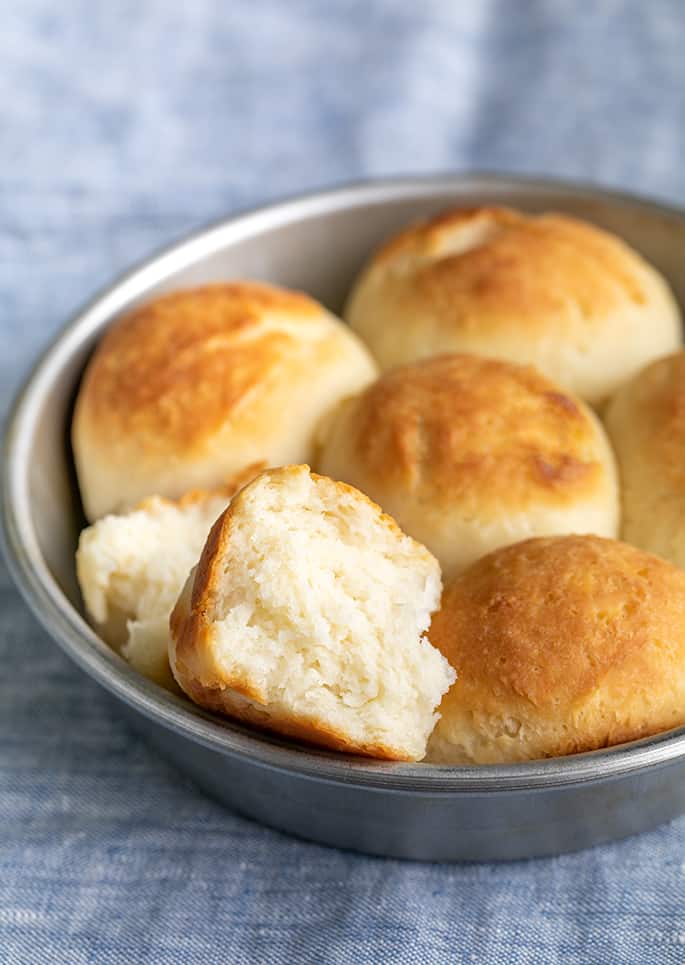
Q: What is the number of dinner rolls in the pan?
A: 6